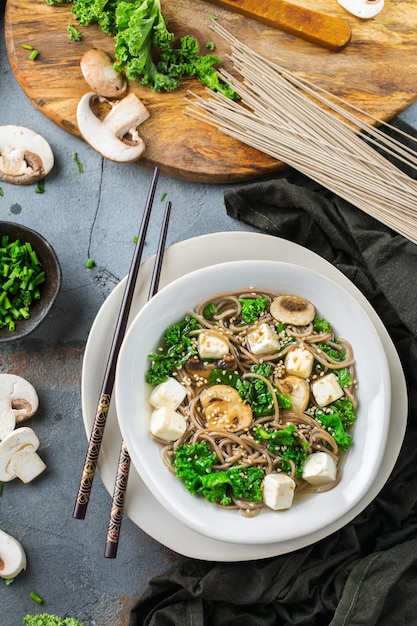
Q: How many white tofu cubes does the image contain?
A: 8